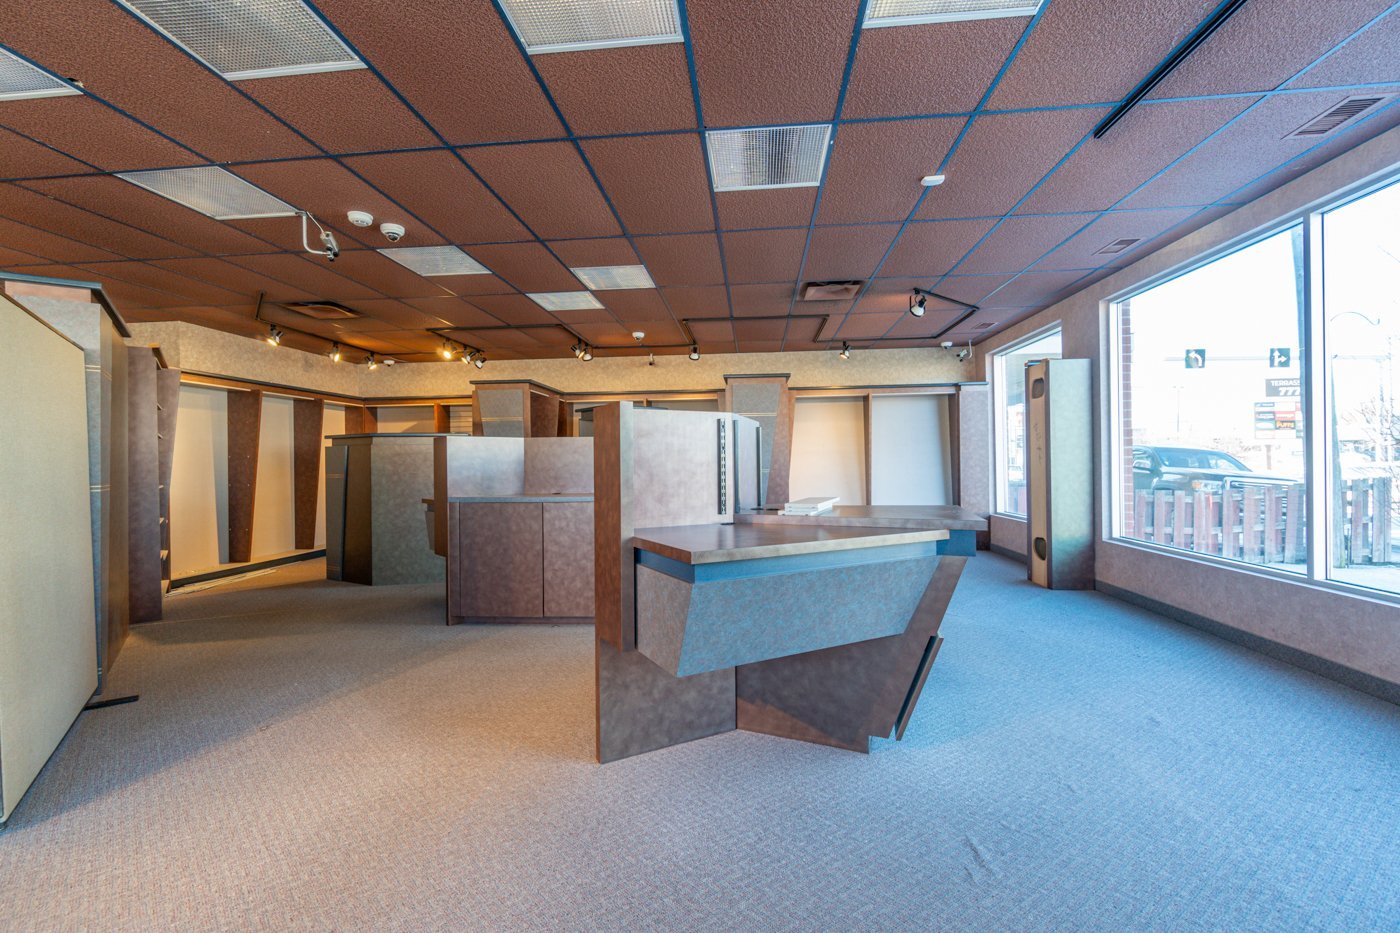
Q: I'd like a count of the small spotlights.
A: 11